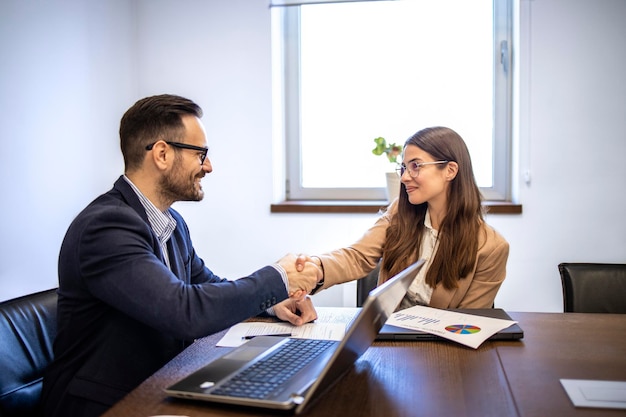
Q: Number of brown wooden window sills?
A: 1